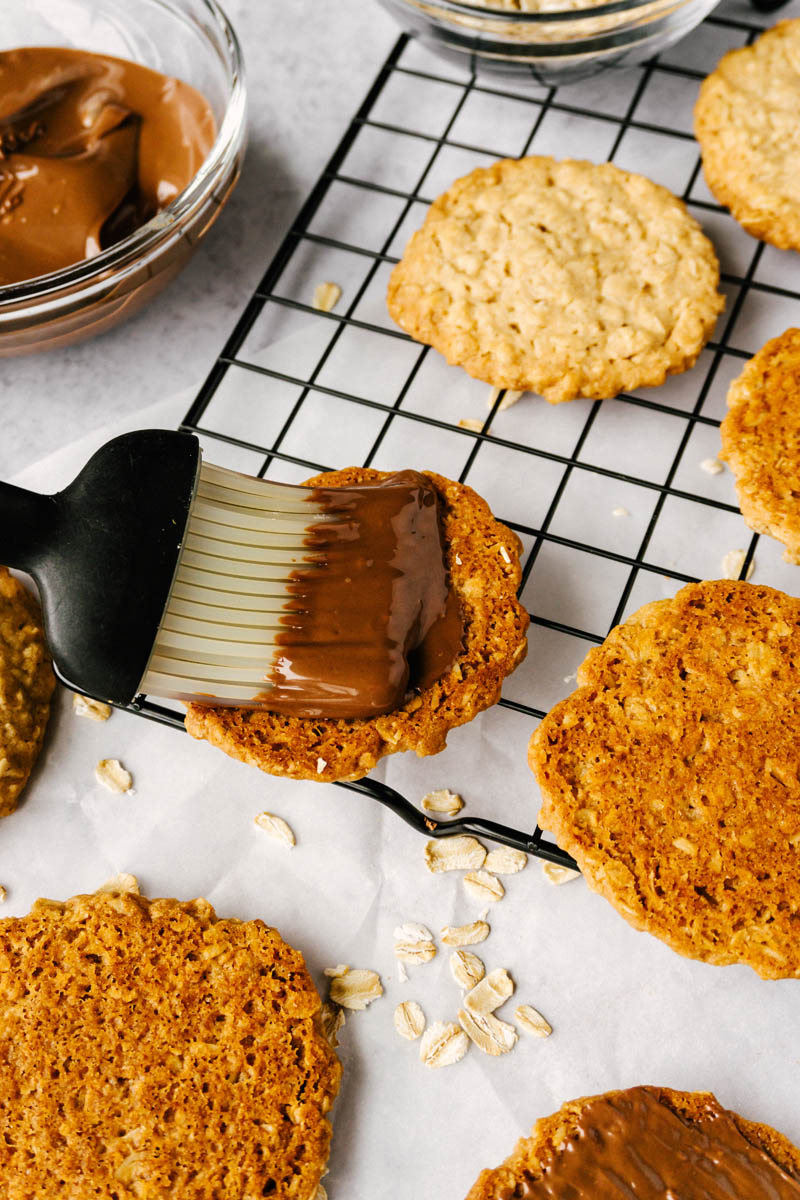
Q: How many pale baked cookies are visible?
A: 2